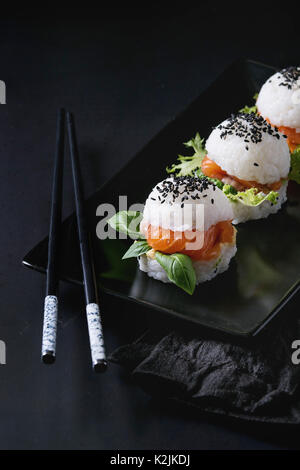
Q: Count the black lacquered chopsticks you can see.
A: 2